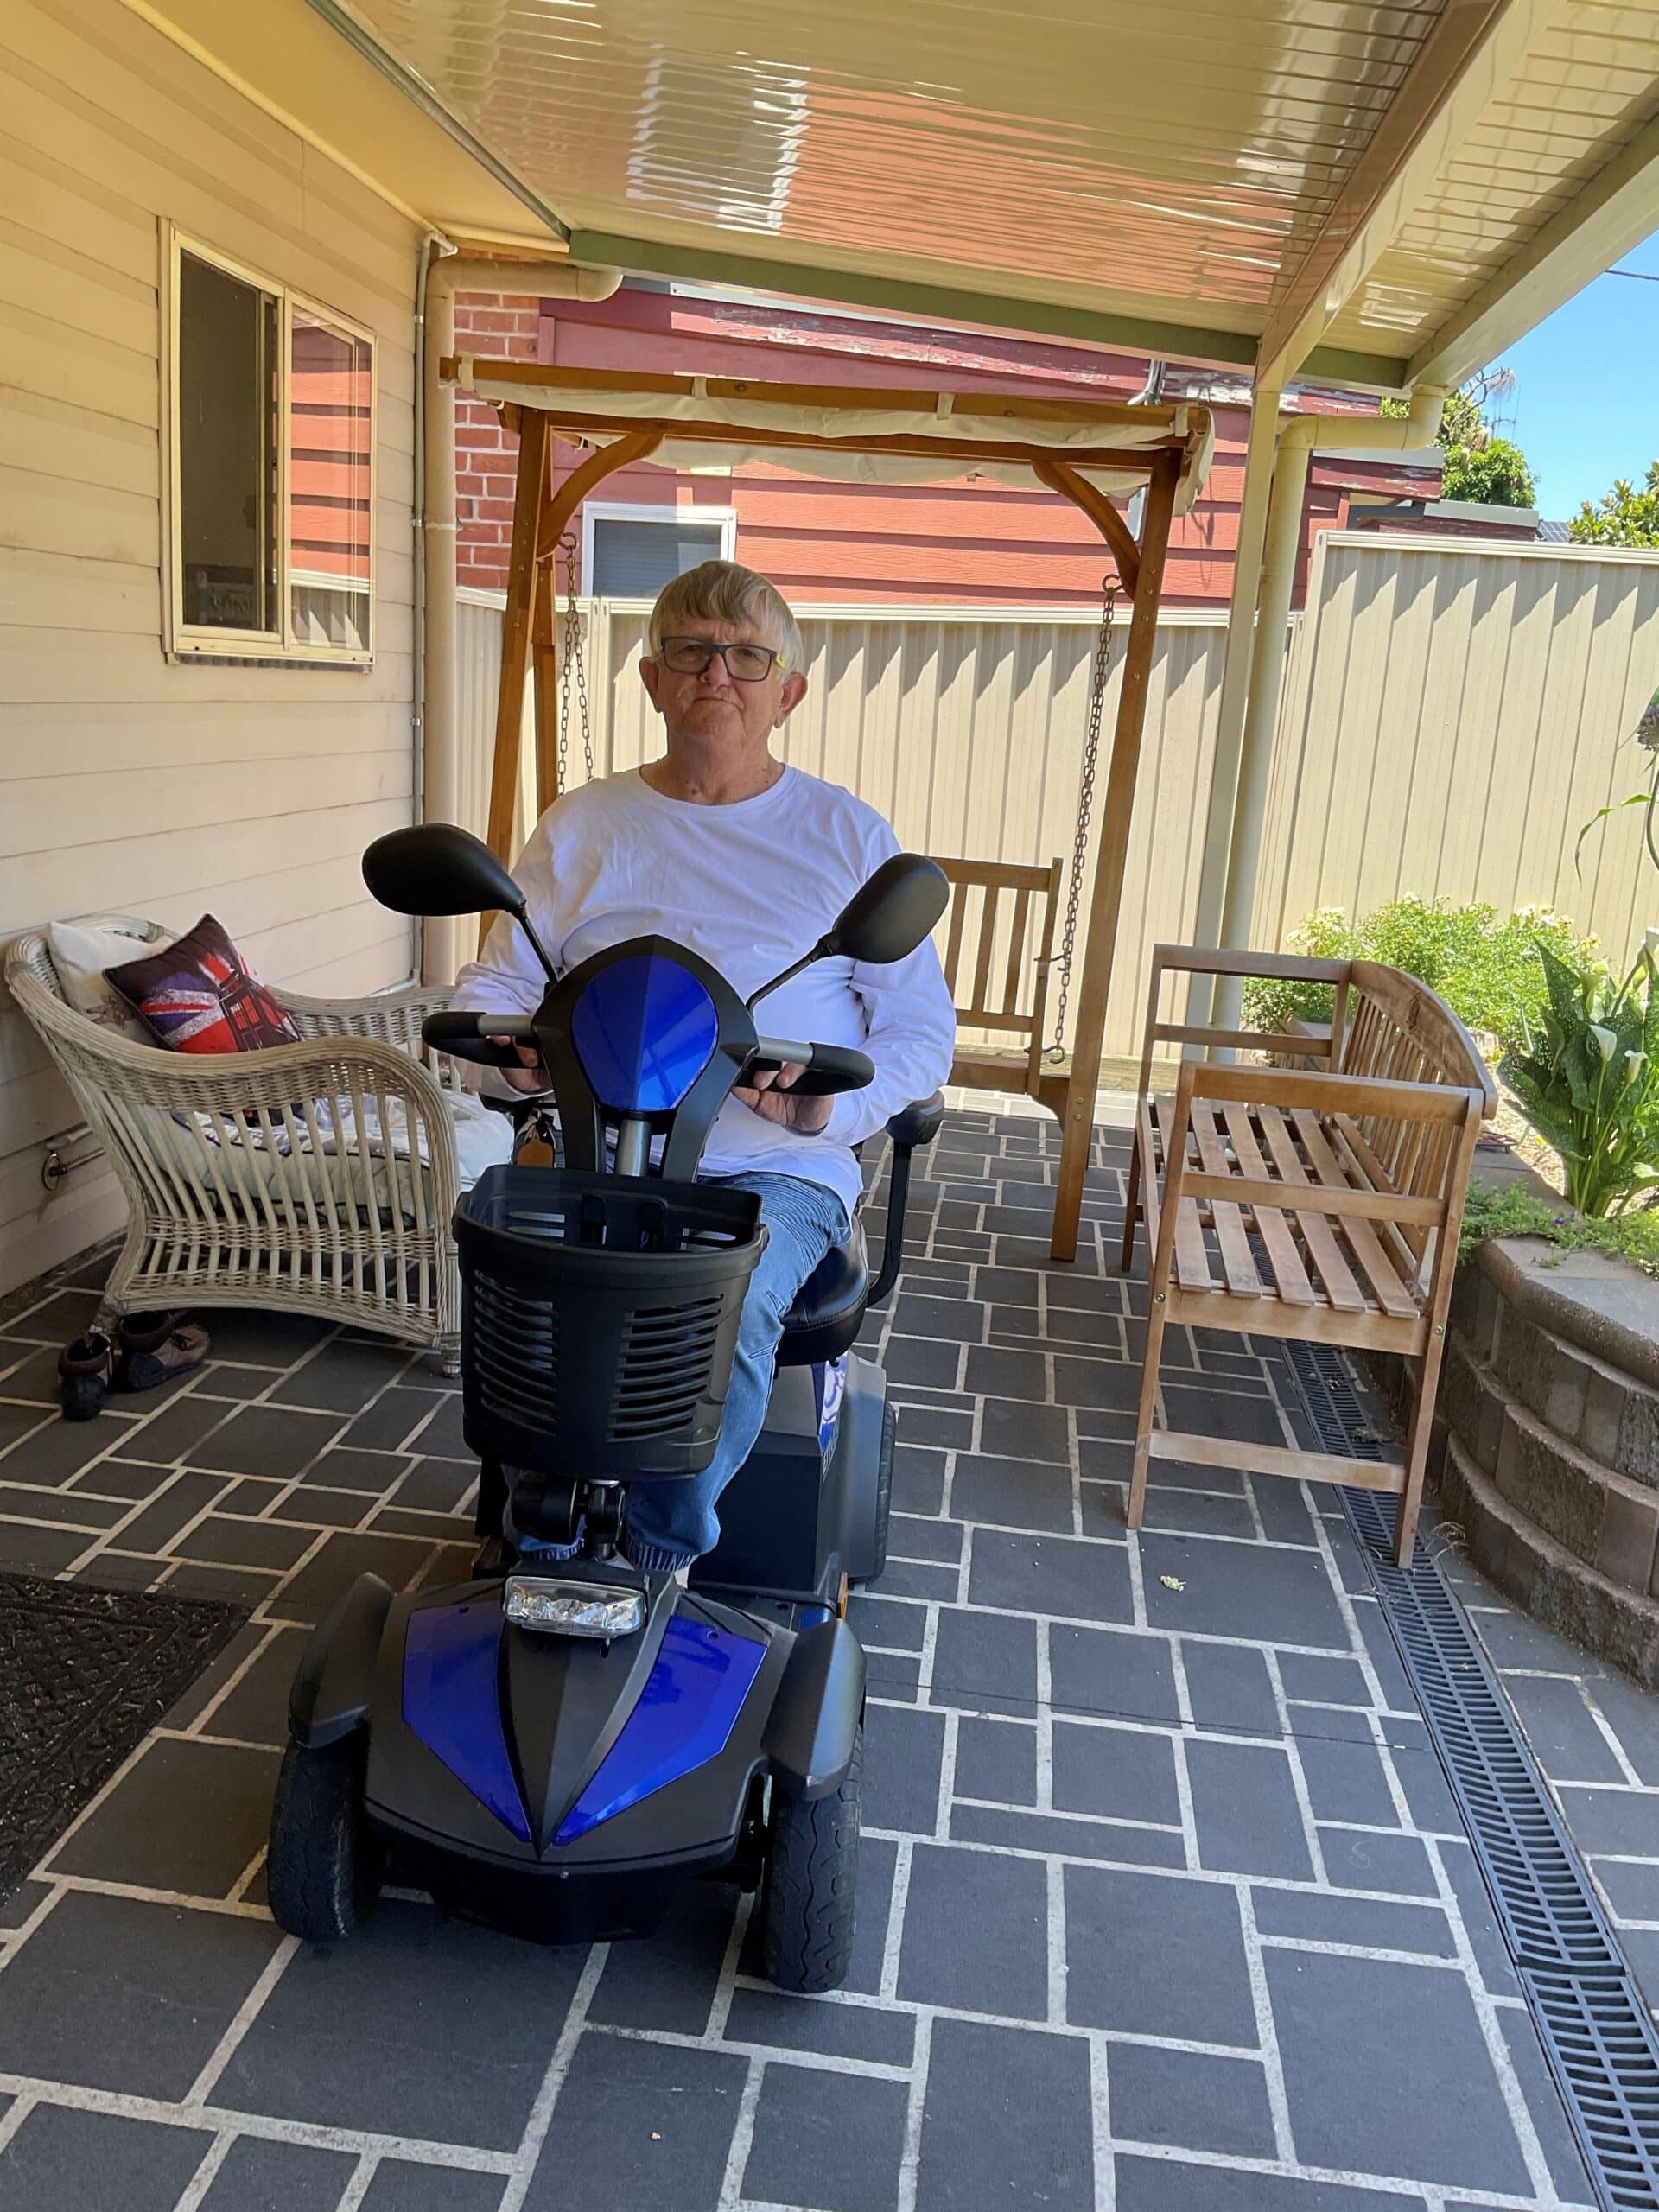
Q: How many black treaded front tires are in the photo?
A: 2